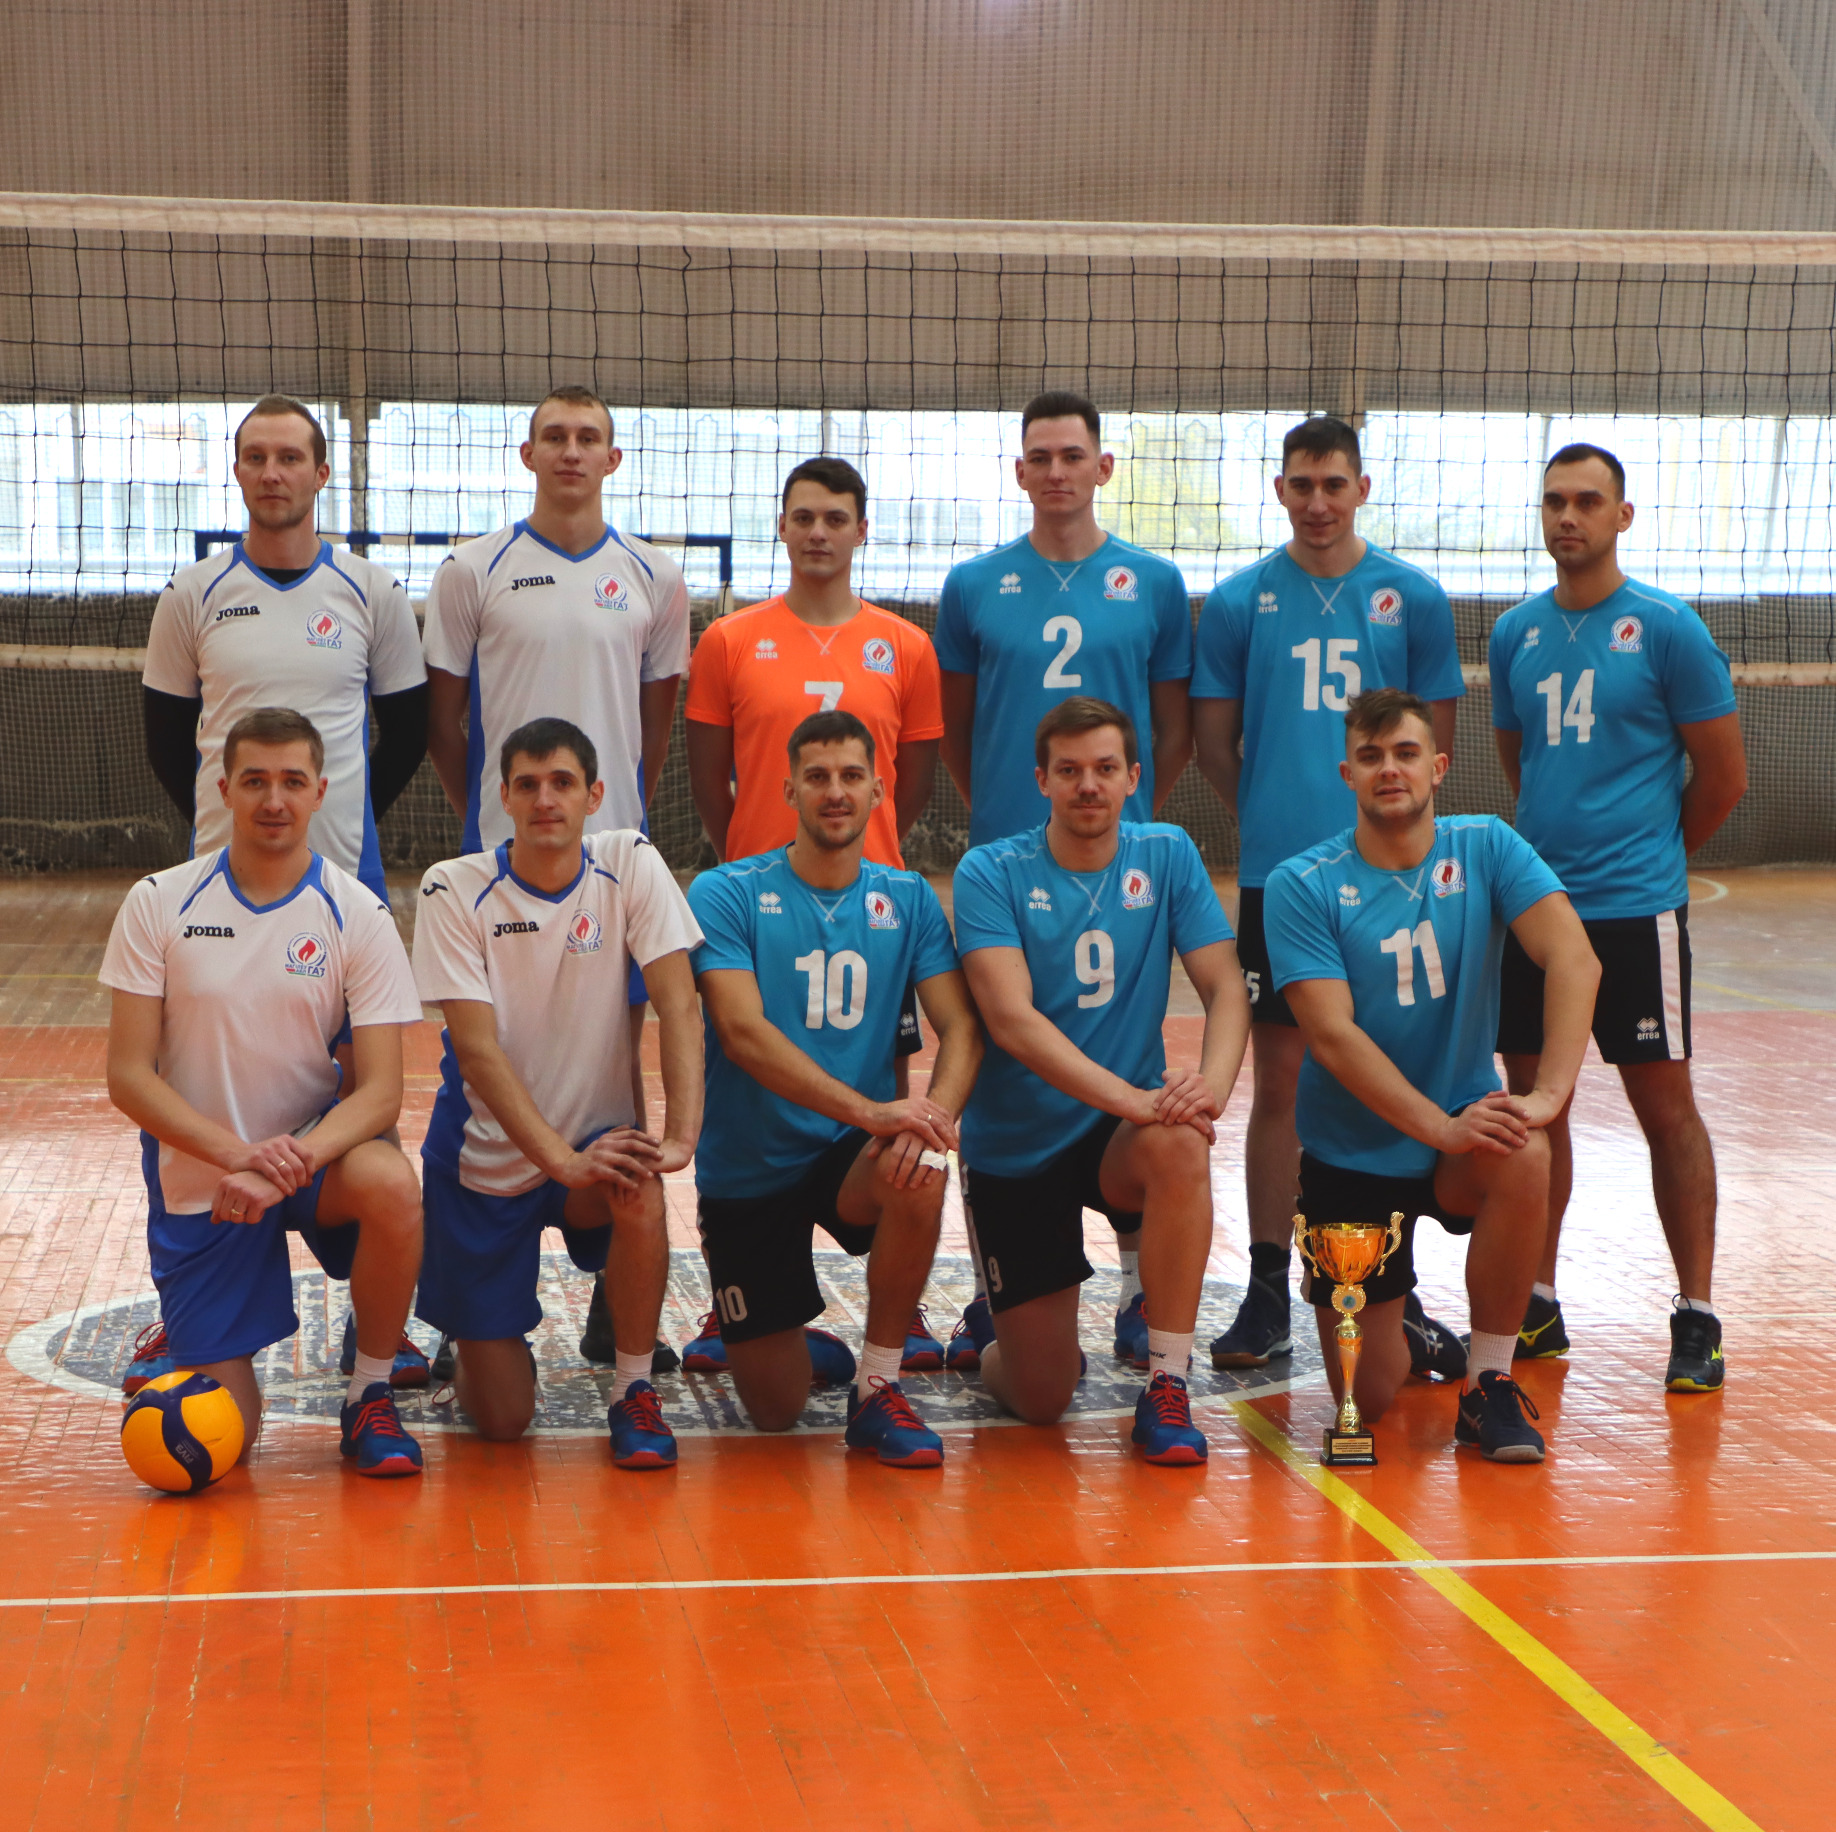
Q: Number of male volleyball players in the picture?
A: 11